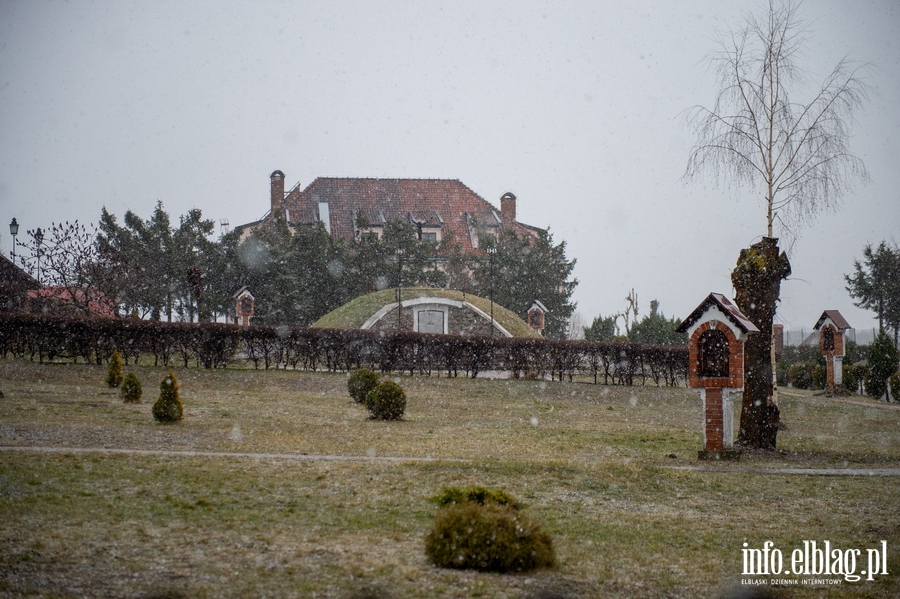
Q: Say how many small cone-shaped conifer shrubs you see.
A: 3